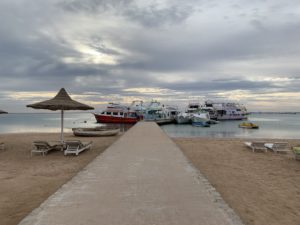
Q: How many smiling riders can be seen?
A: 0